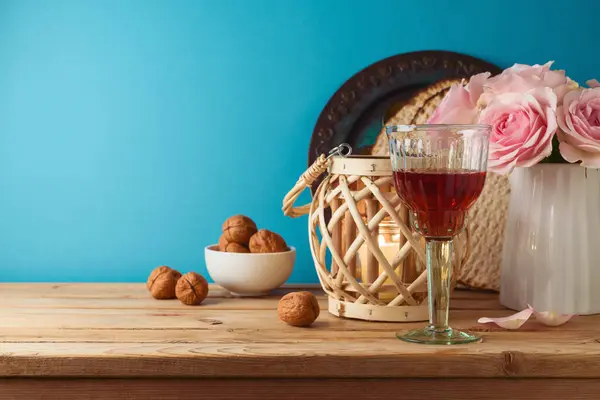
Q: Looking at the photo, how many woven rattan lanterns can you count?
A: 1